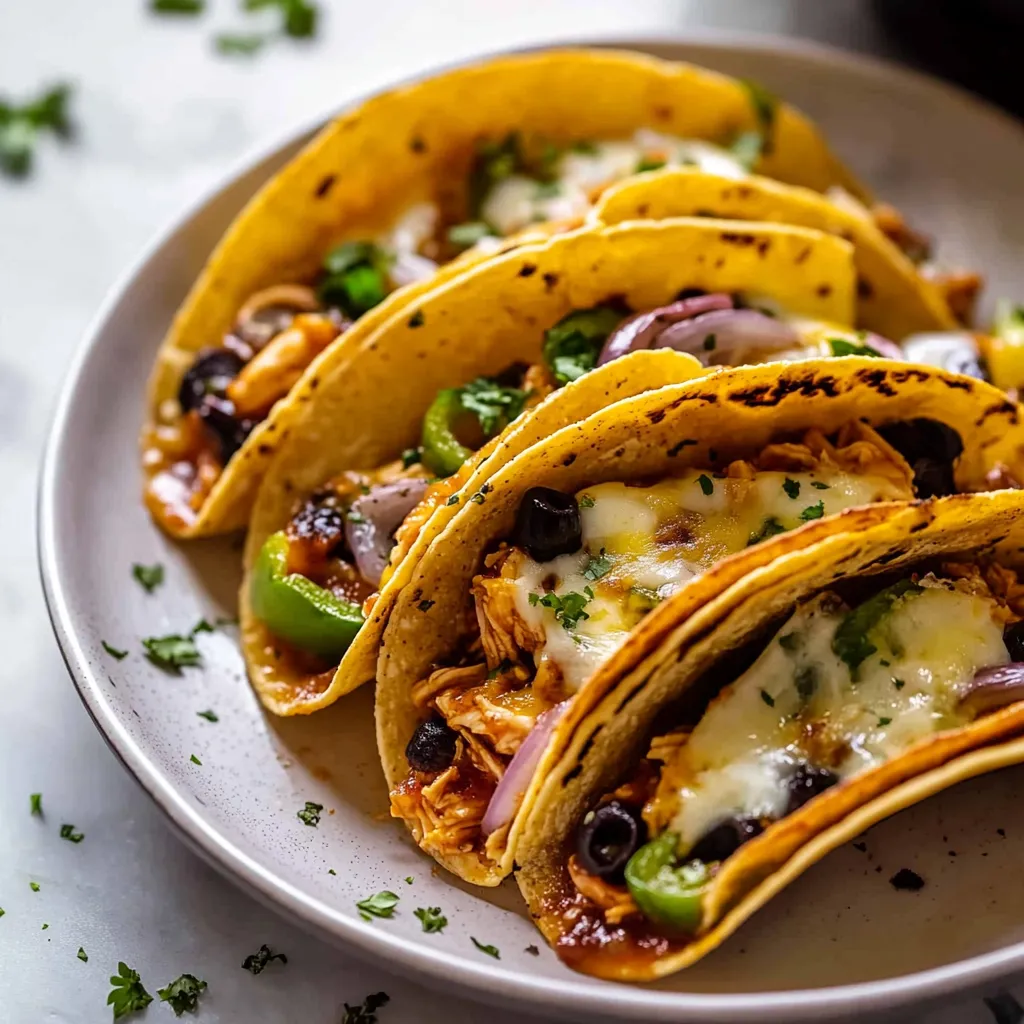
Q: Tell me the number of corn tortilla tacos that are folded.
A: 4